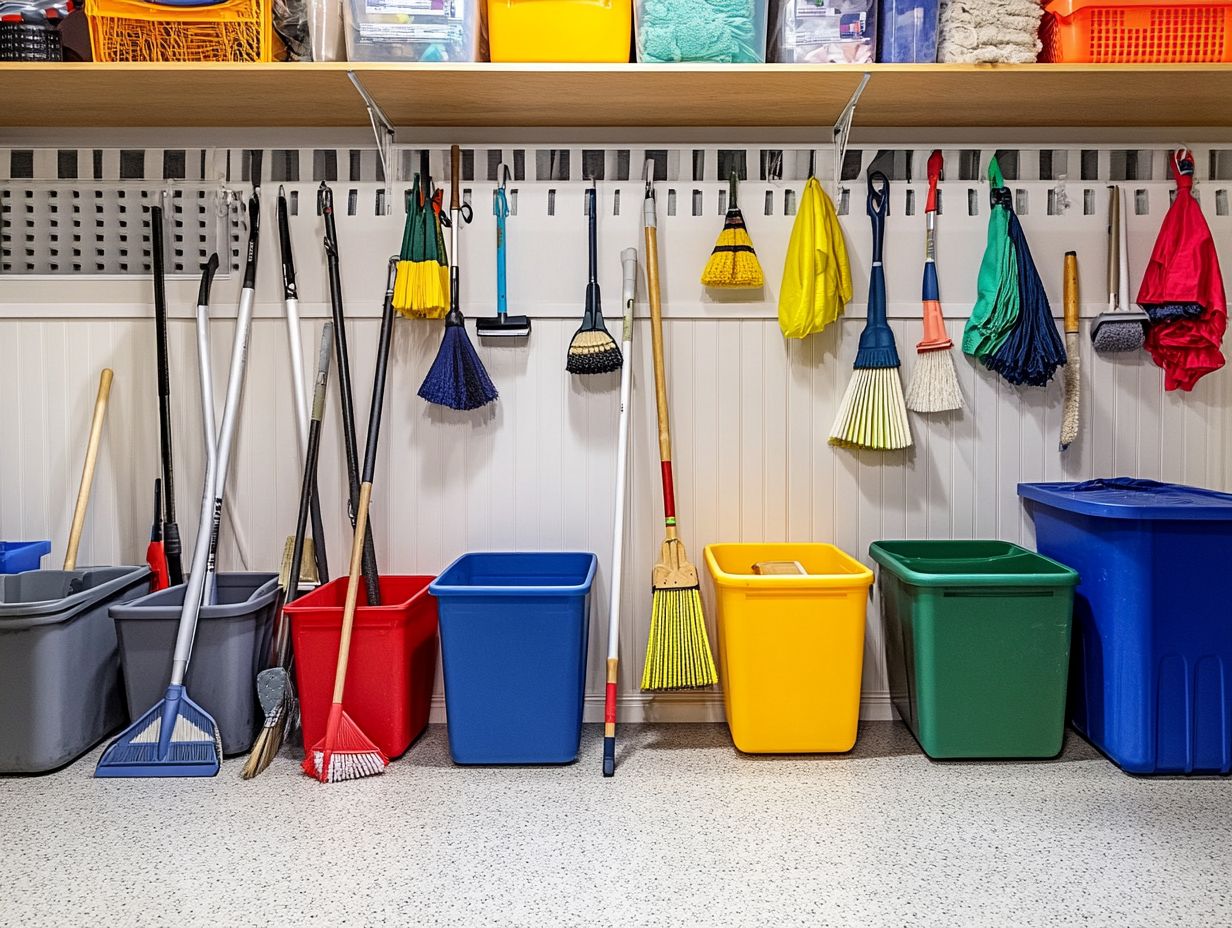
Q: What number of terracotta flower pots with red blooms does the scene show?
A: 0